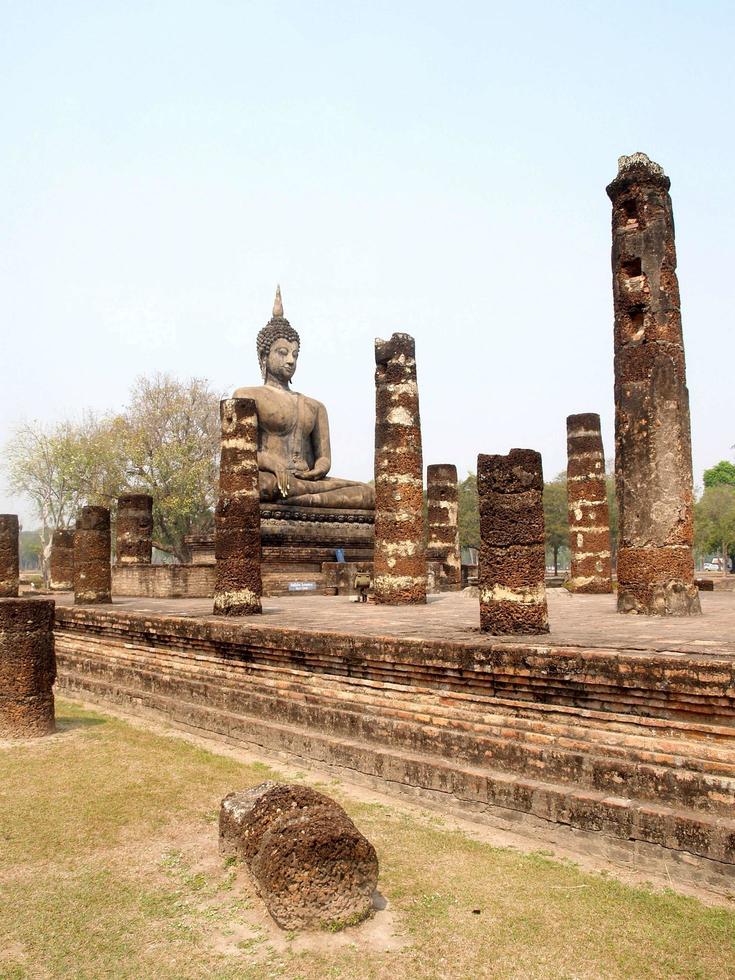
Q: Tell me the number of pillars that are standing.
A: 11